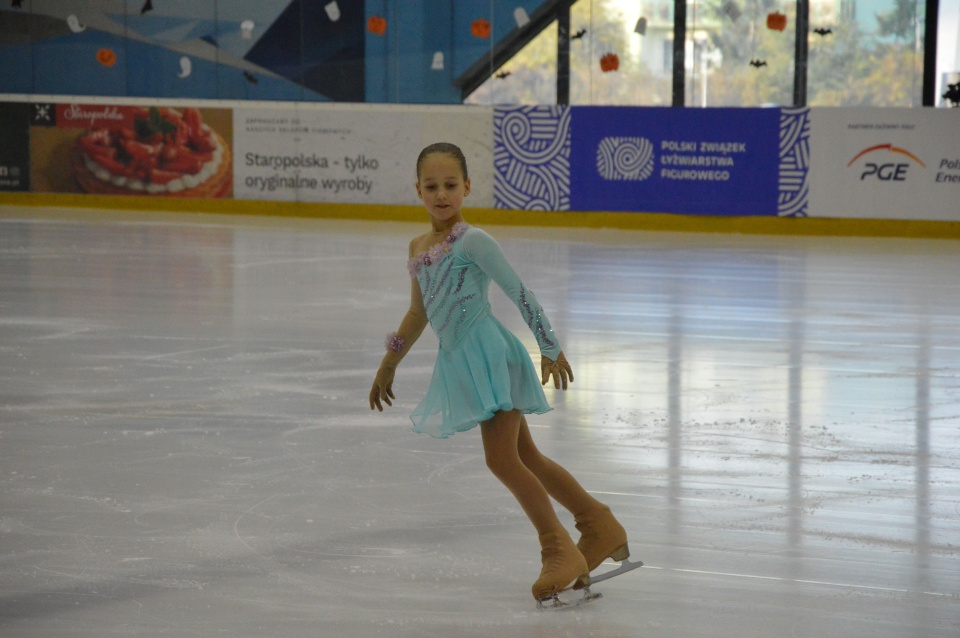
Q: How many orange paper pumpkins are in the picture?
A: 5